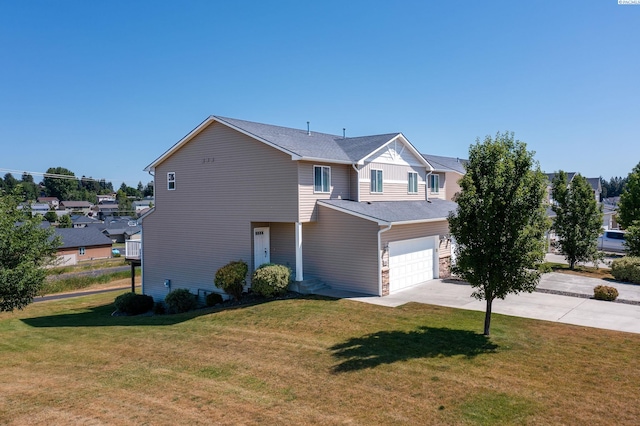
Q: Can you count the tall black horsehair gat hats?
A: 0